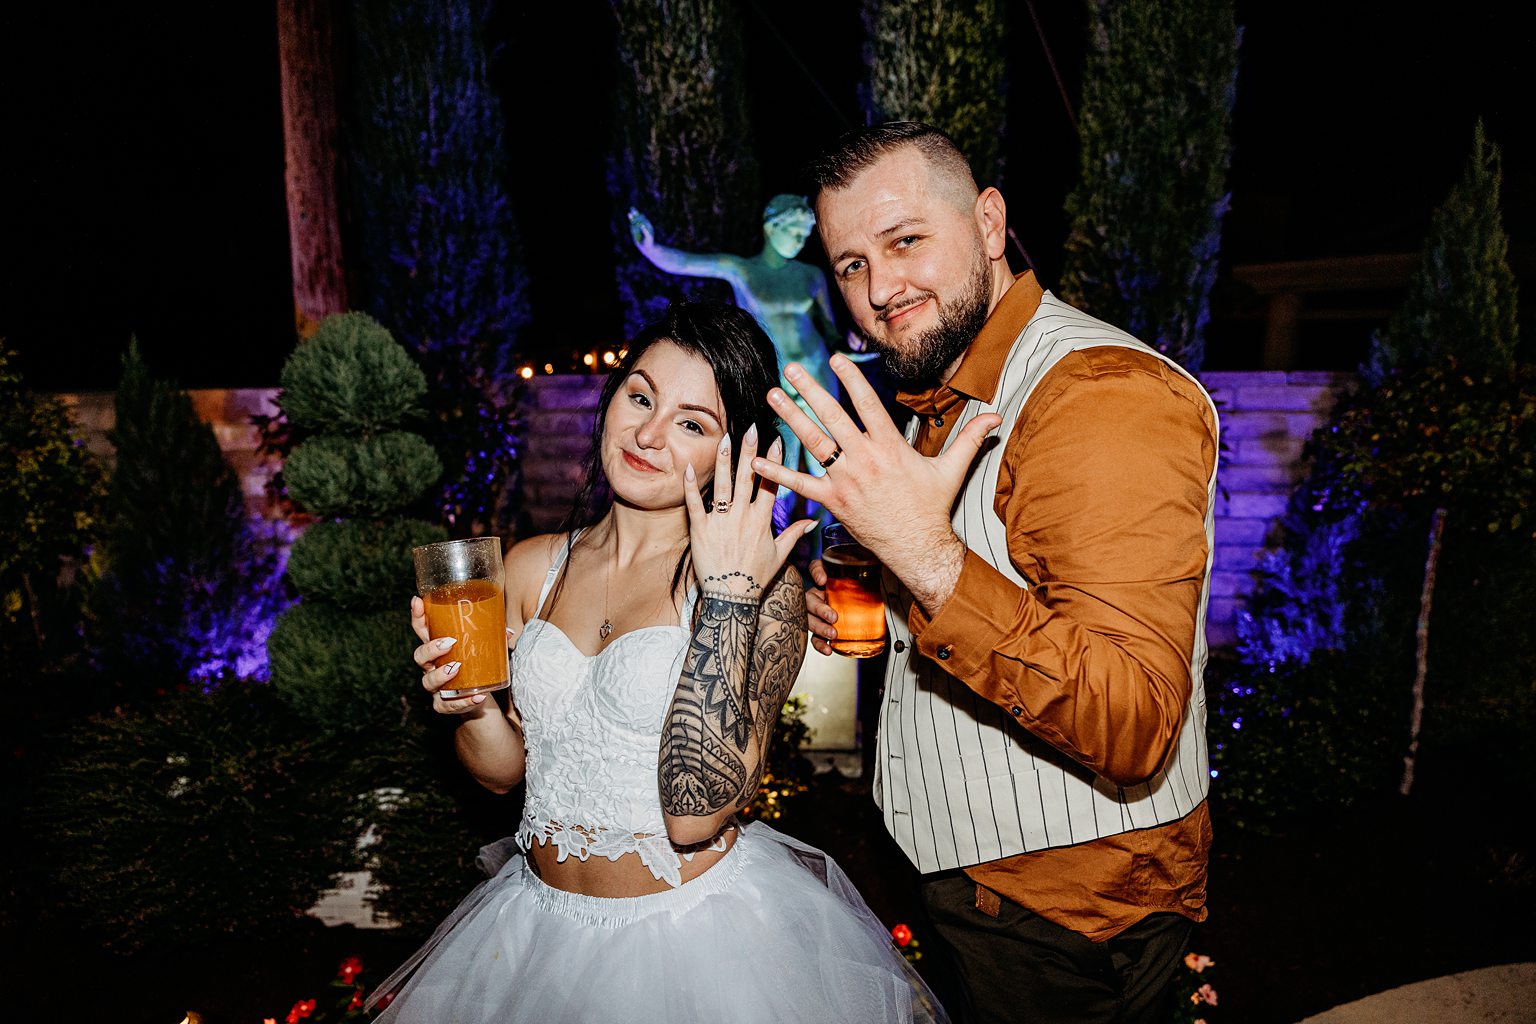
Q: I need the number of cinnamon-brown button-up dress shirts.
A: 1